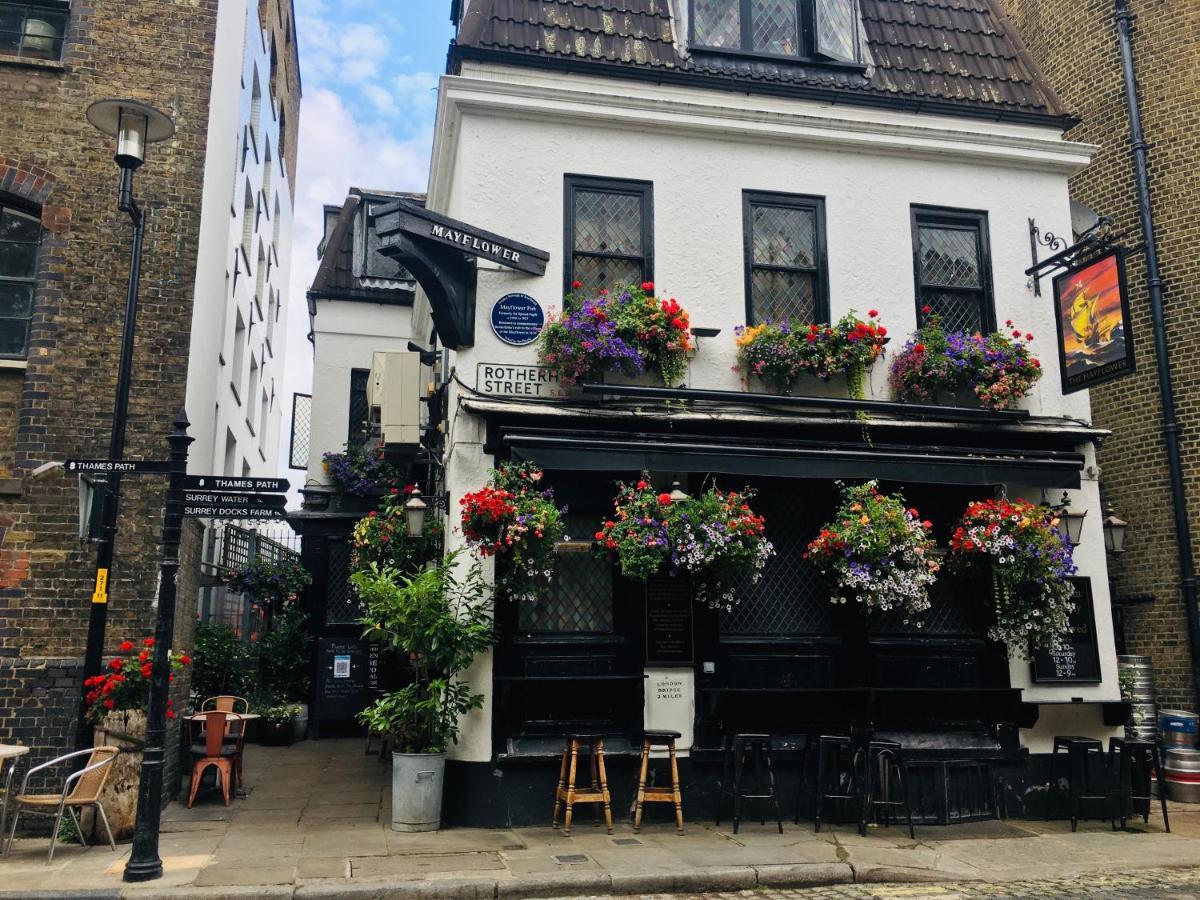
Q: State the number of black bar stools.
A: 5